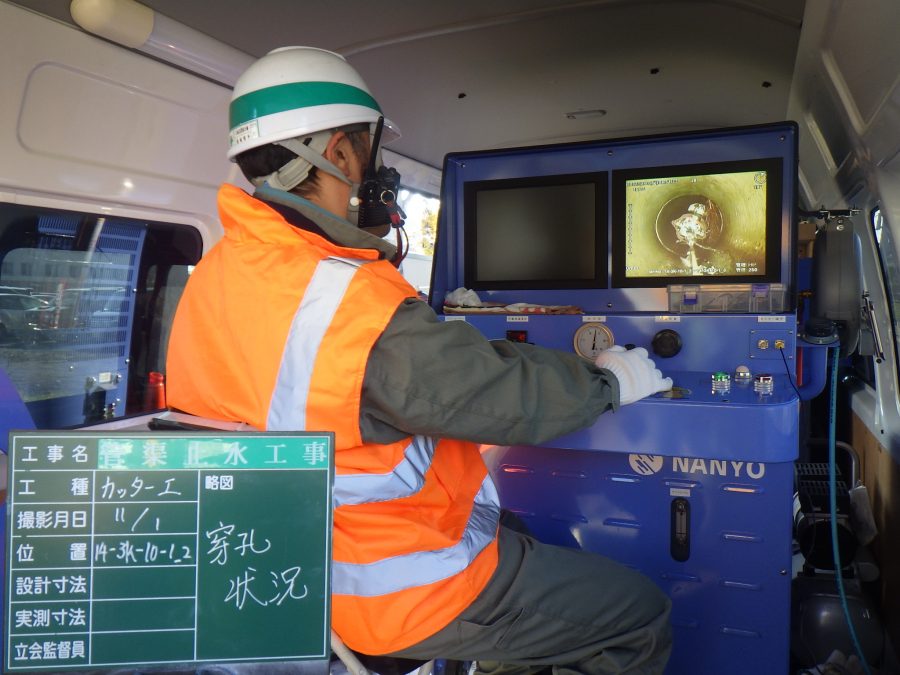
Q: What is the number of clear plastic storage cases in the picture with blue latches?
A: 1